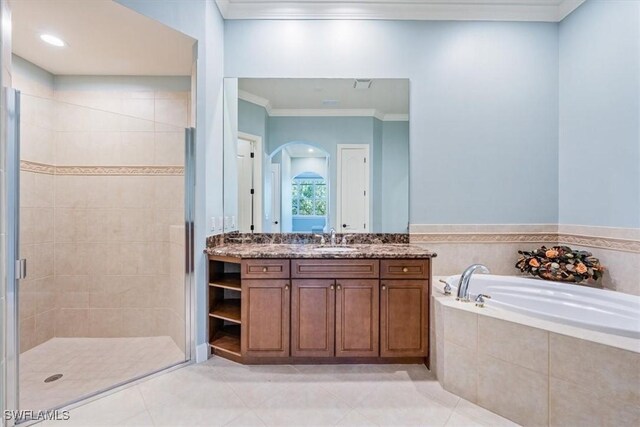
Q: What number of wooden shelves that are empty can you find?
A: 3